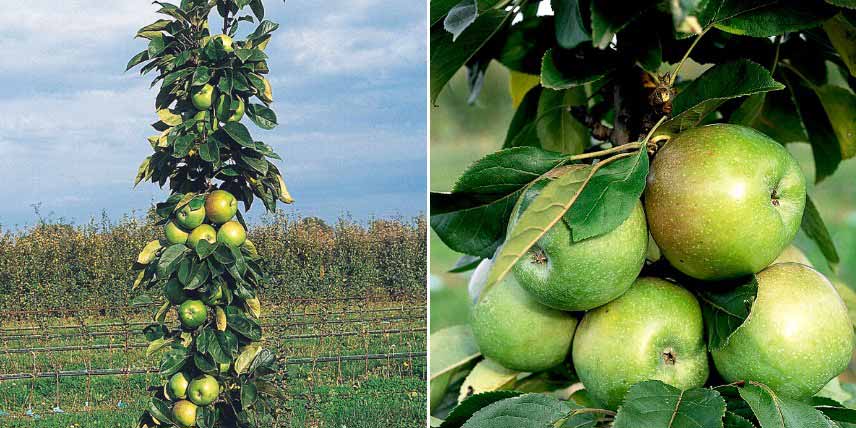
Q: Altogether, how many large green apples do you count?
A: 5